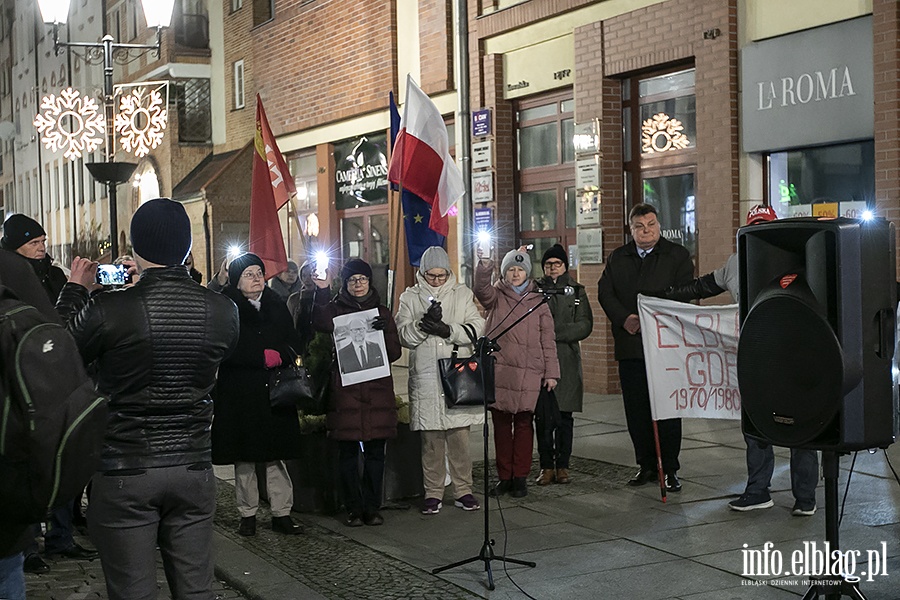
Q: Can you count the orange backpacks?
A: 0